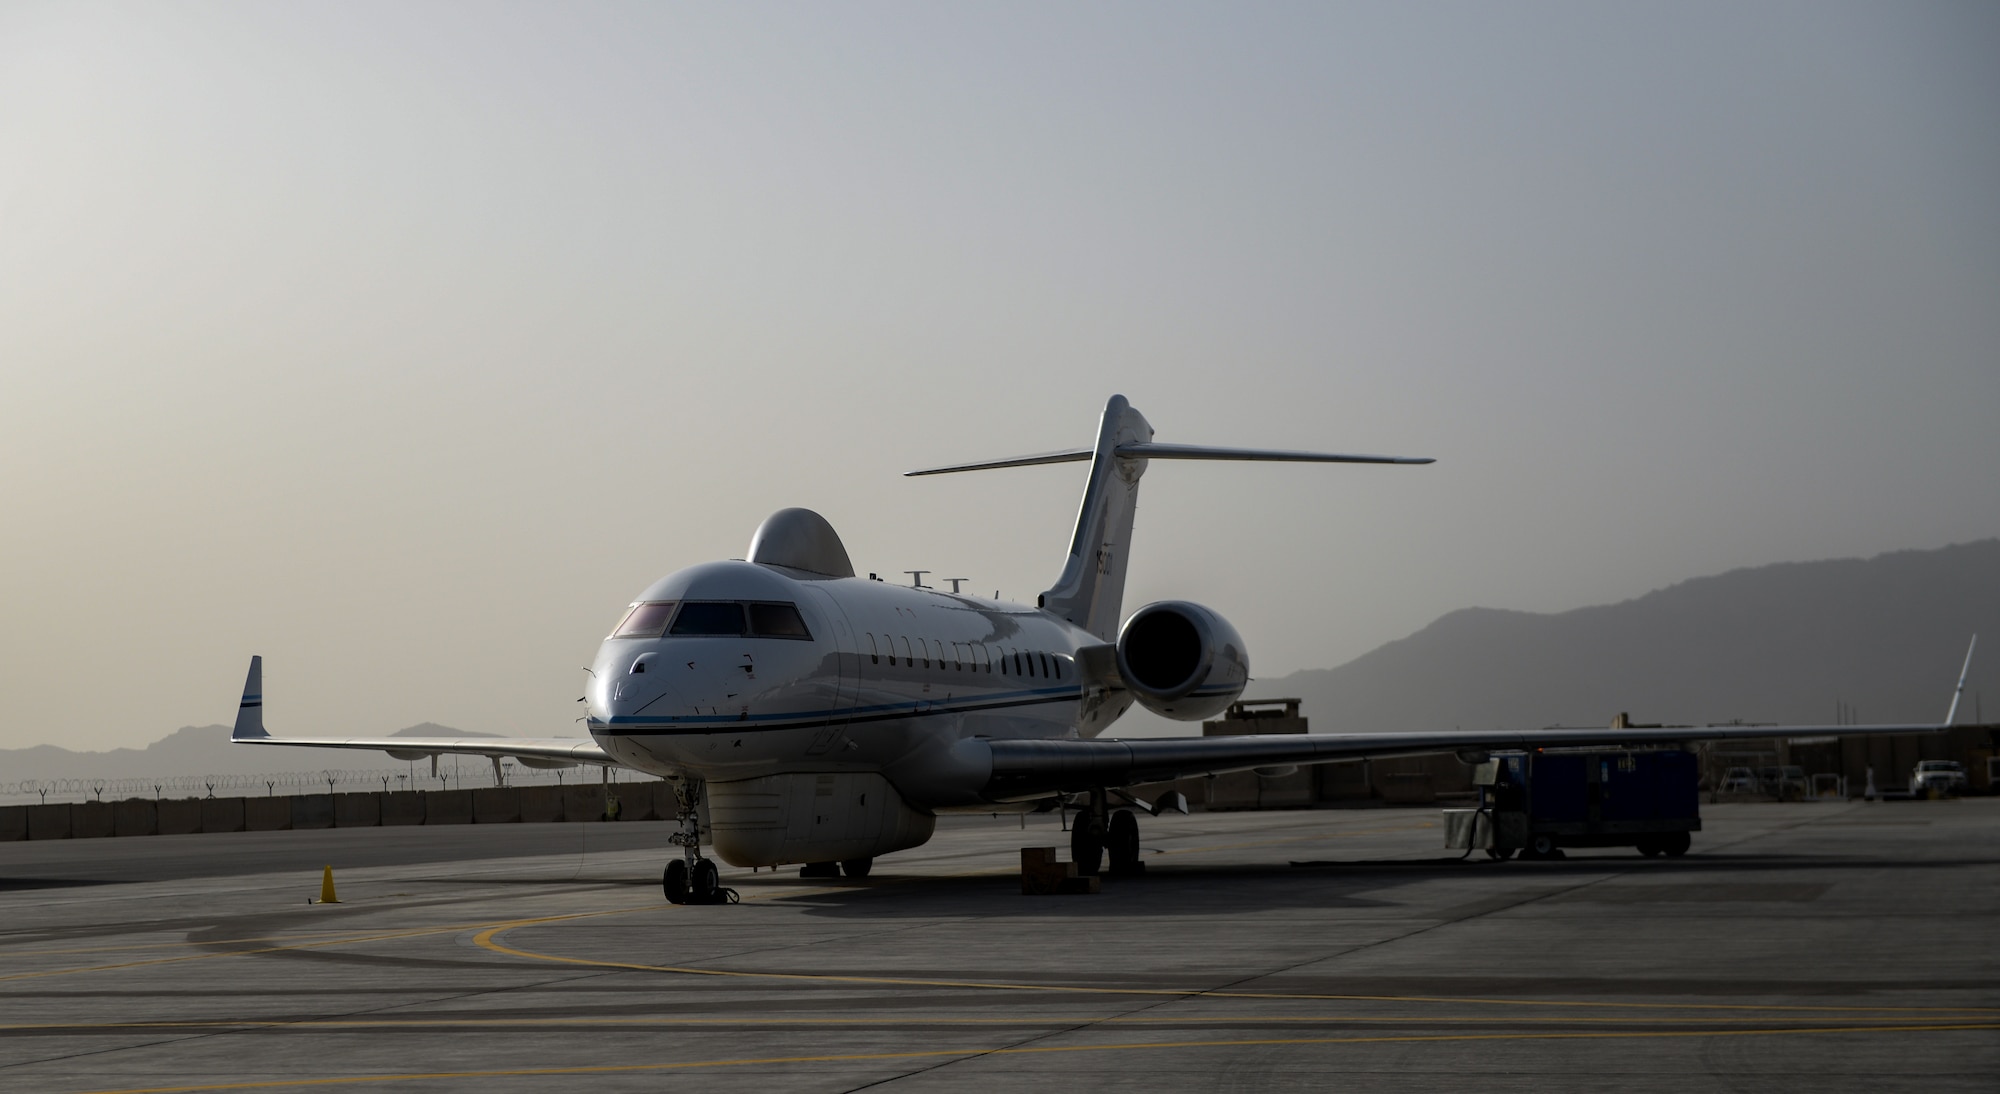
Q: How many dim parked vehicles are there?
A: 3